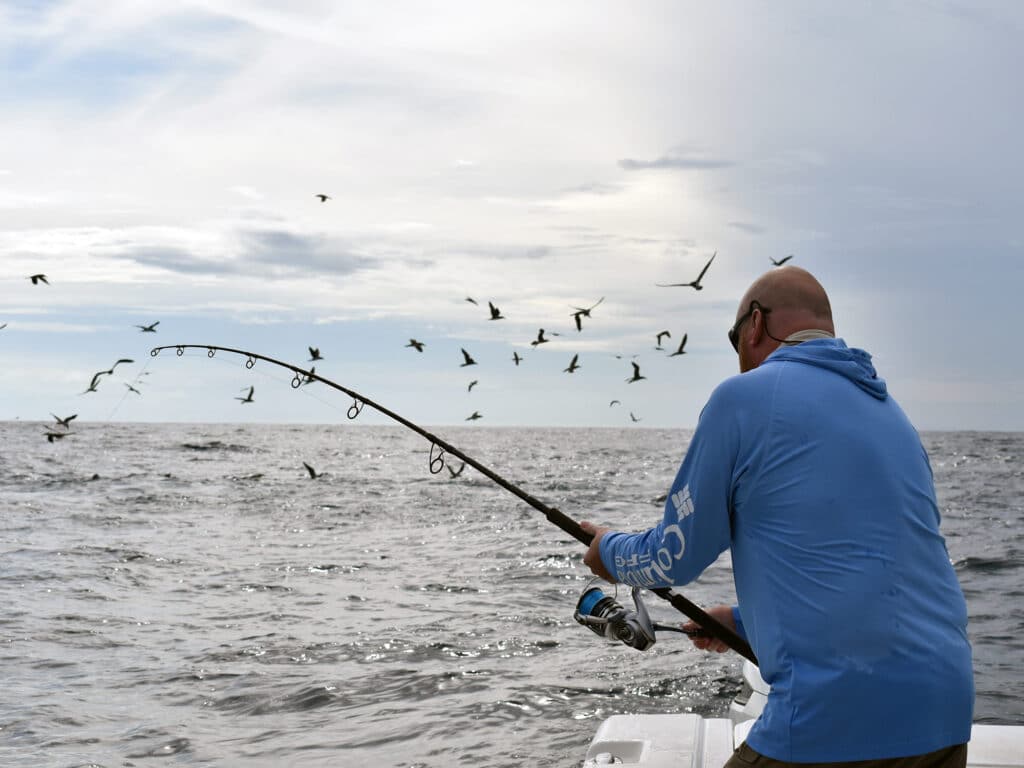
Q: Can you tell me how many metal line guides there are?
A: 7